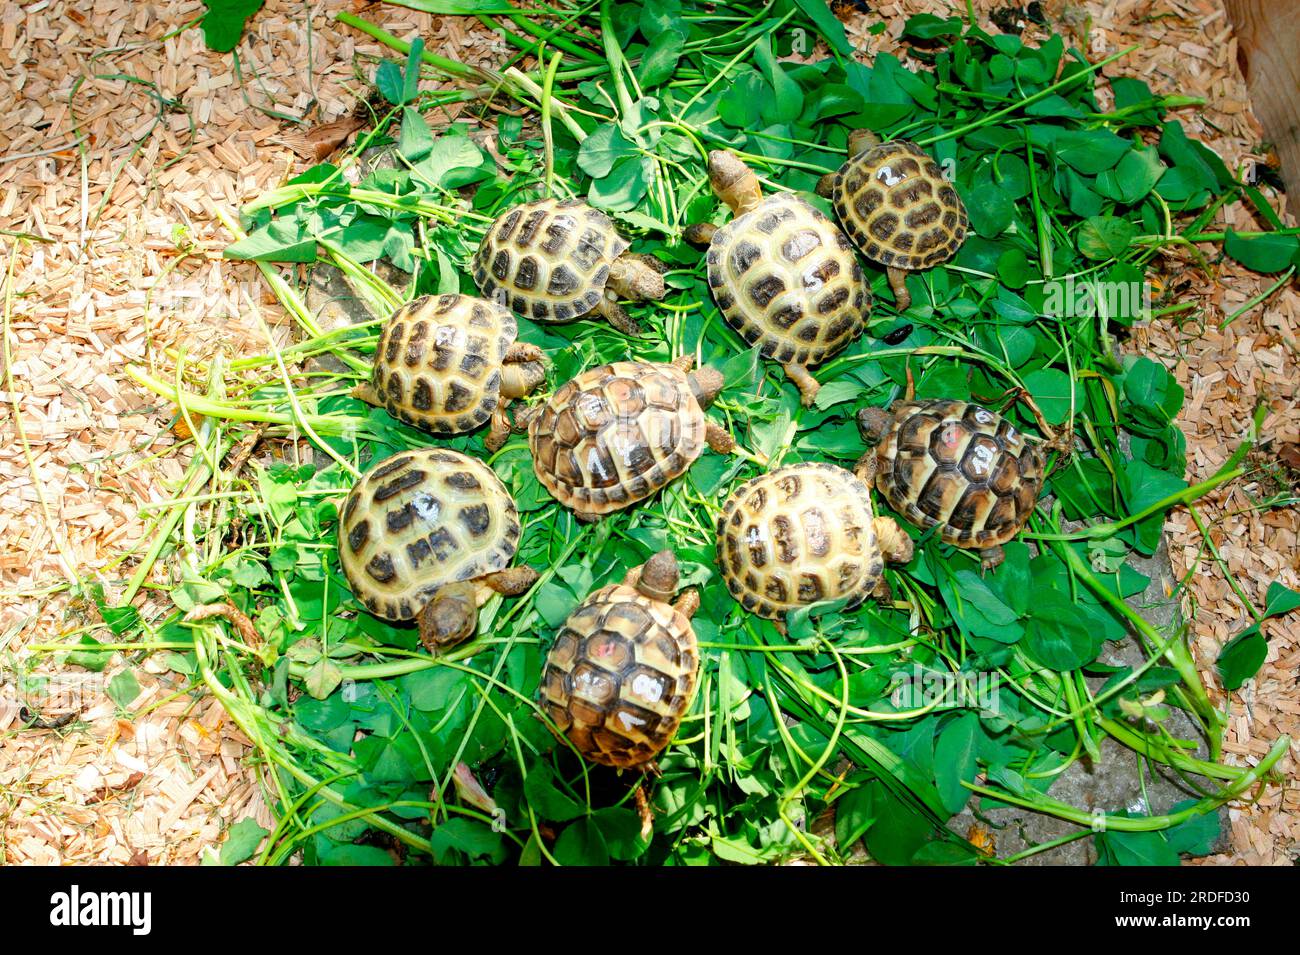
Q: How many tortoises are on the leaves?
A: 9